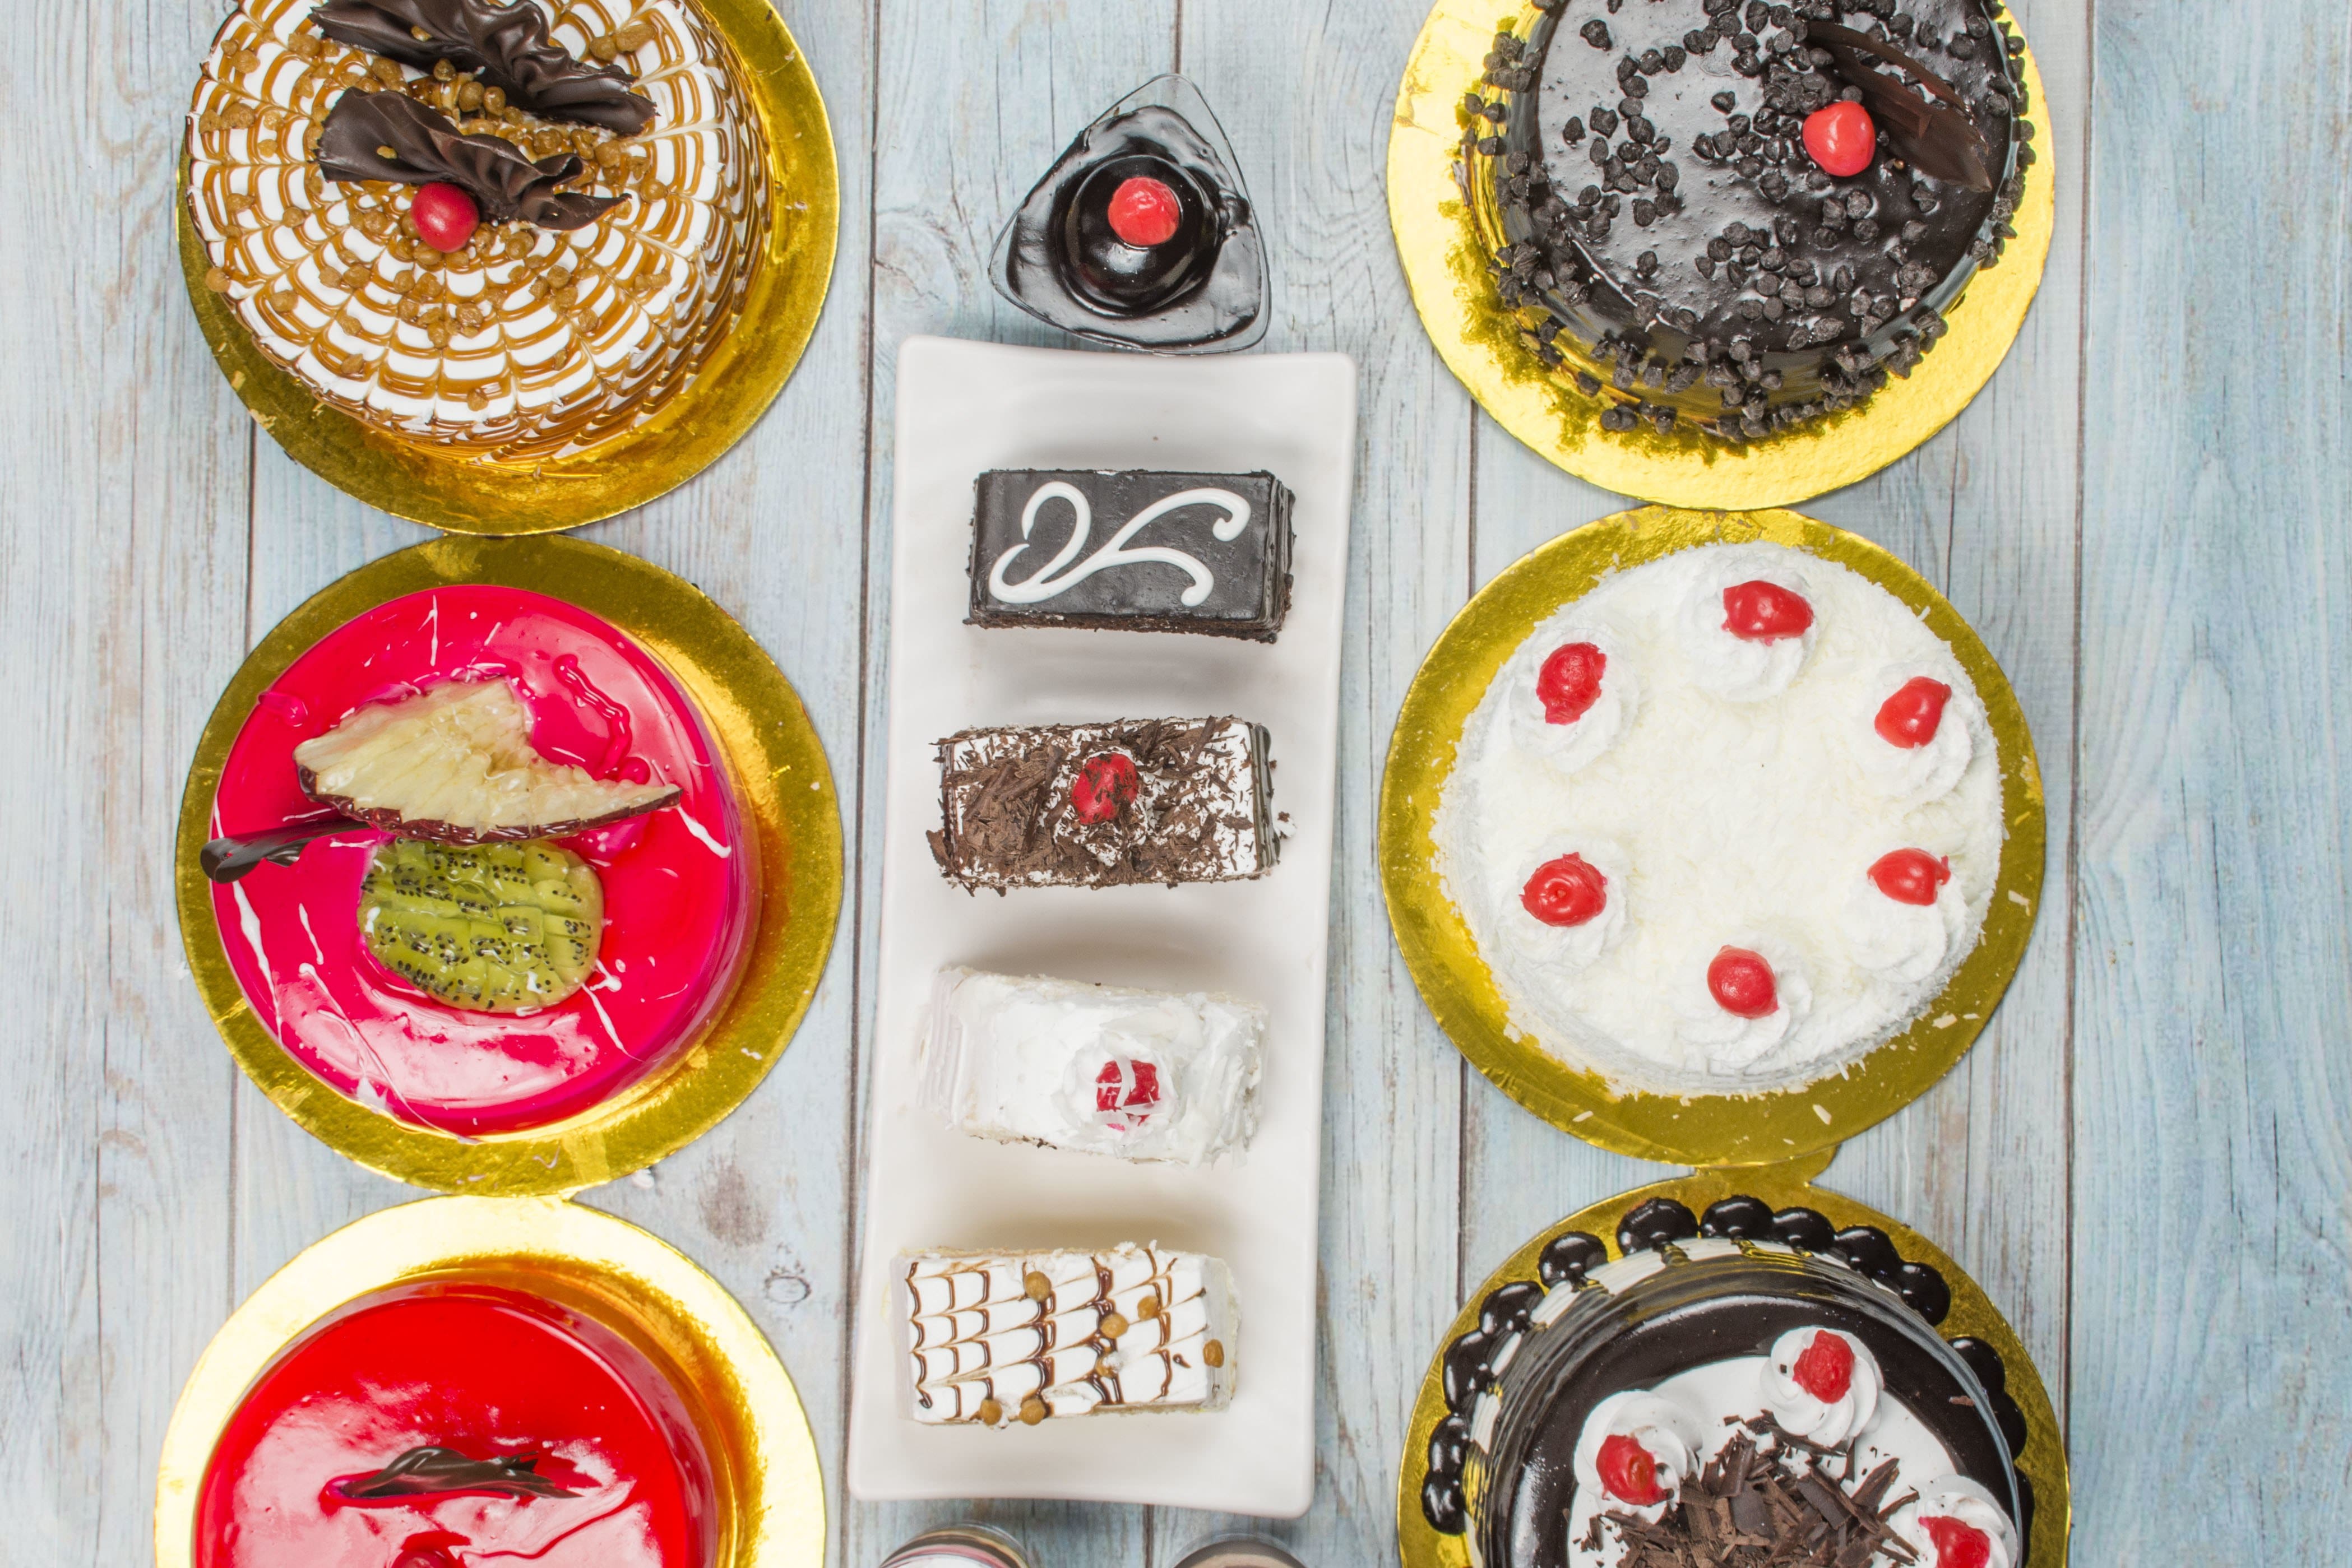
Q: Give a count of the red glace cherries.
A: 15